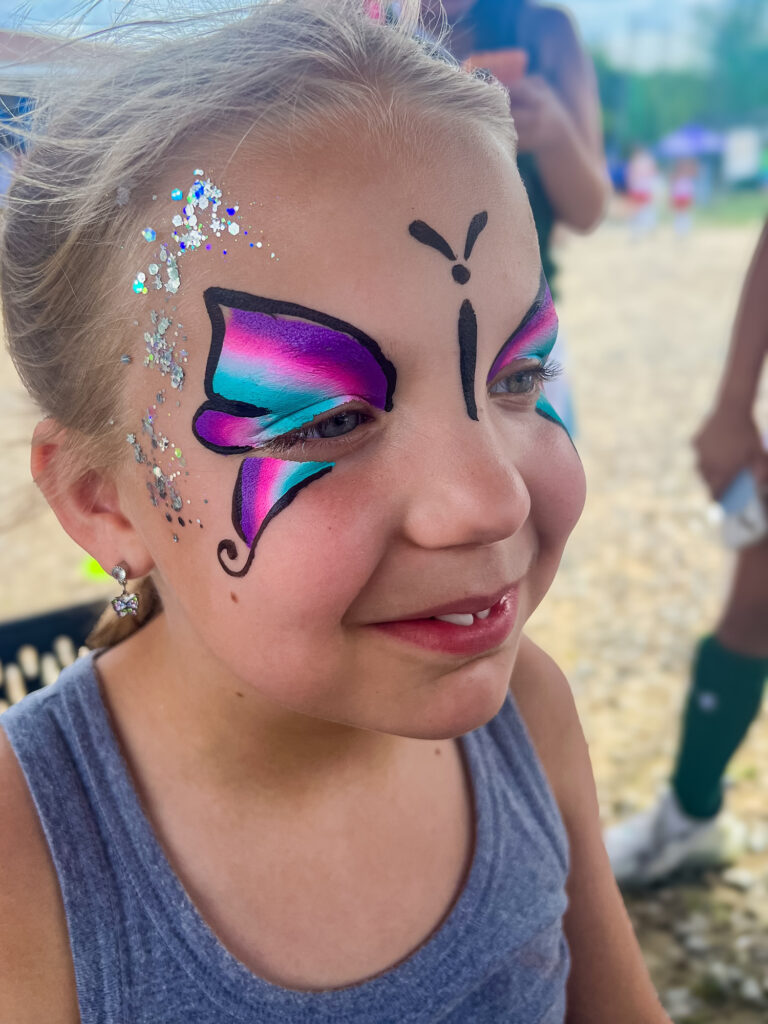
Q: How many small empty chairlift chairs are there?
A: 0